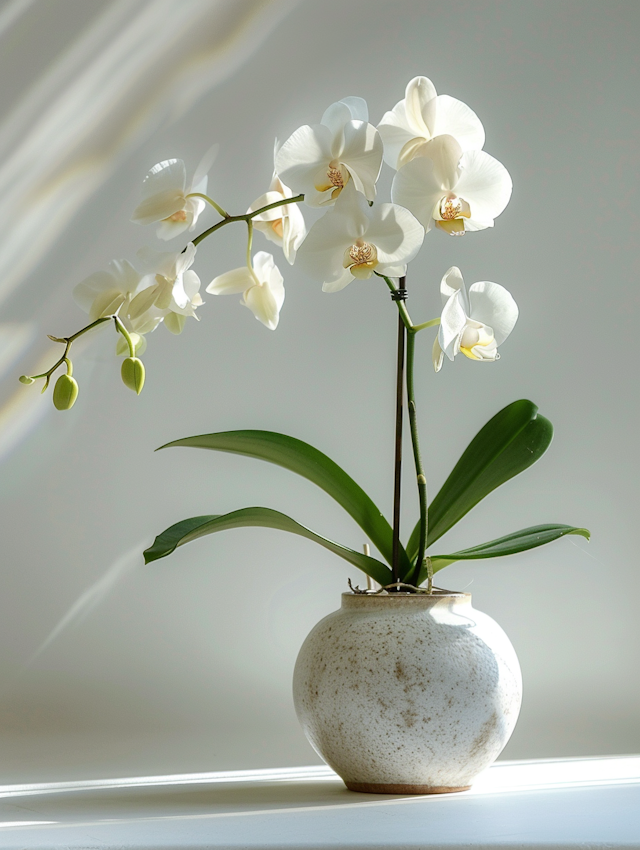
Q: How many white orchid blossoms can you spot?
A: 10